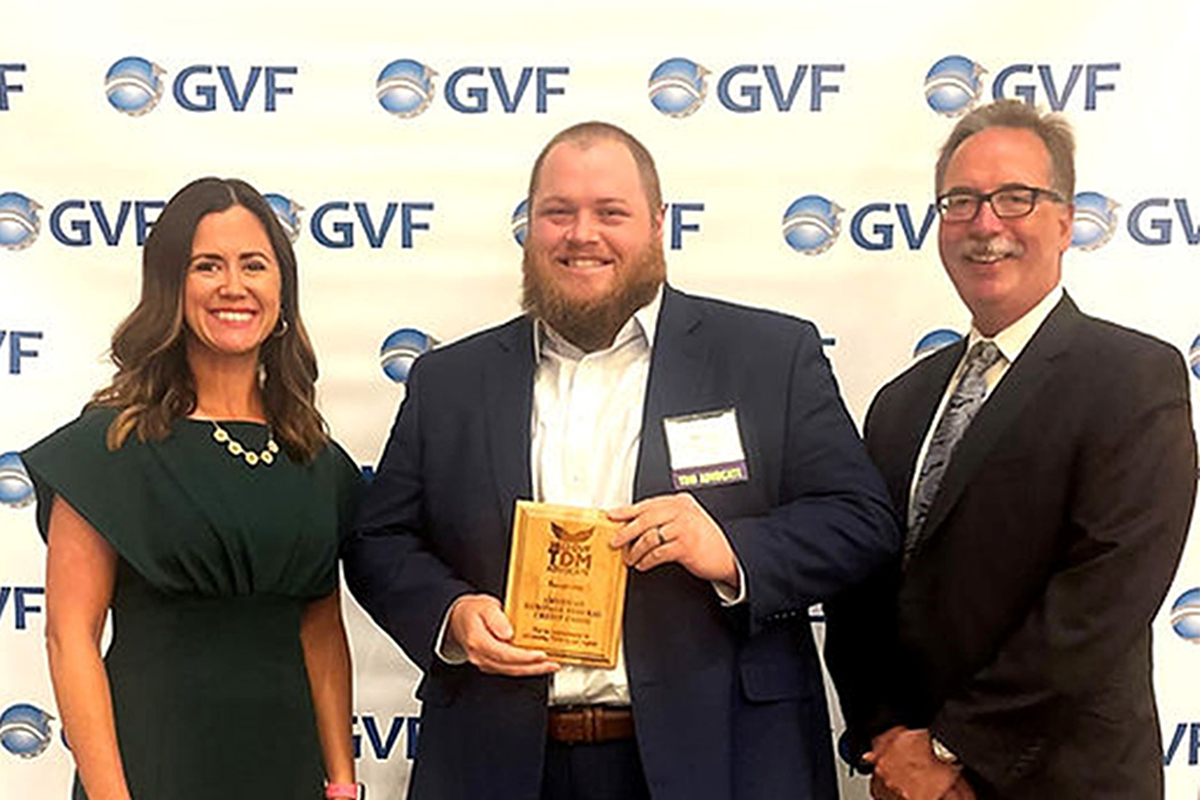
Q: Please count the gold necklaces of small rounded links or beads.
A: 1